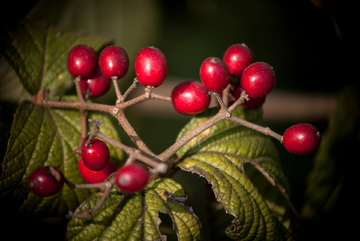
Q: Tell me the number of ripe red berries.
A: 14